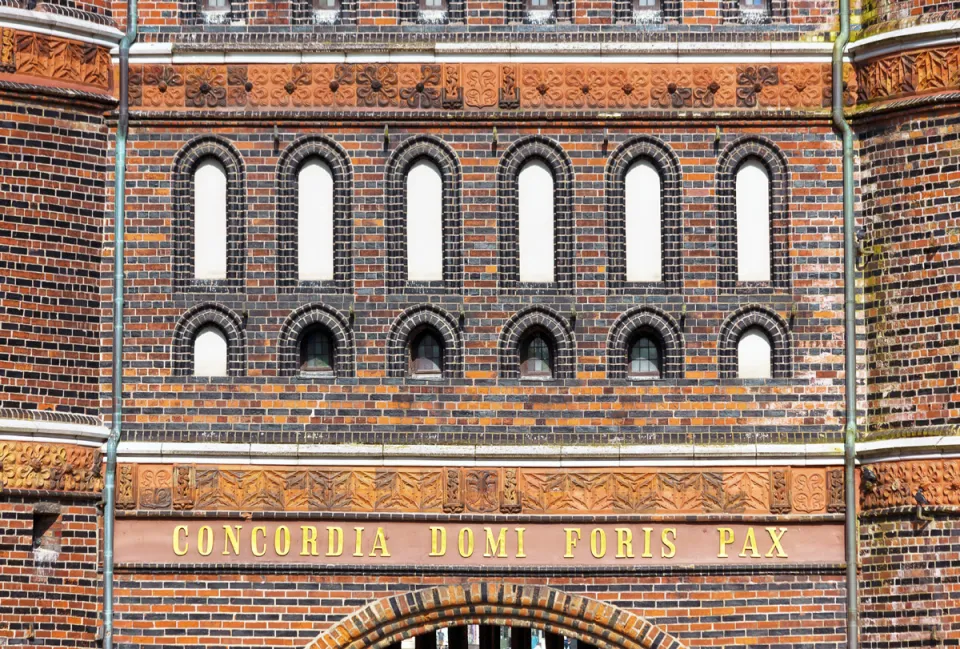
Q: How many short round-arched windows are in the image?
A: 6